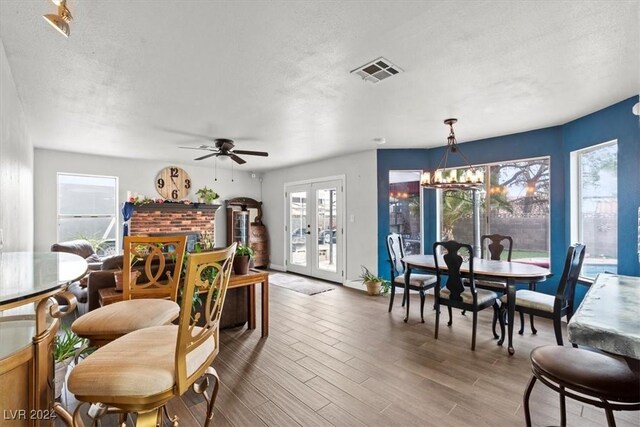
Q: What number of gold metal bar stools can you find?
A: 2